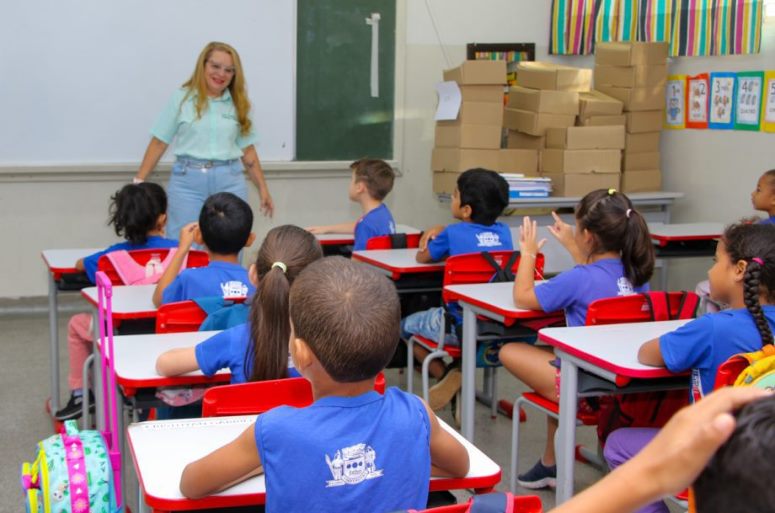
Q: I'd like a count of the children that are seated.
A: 10